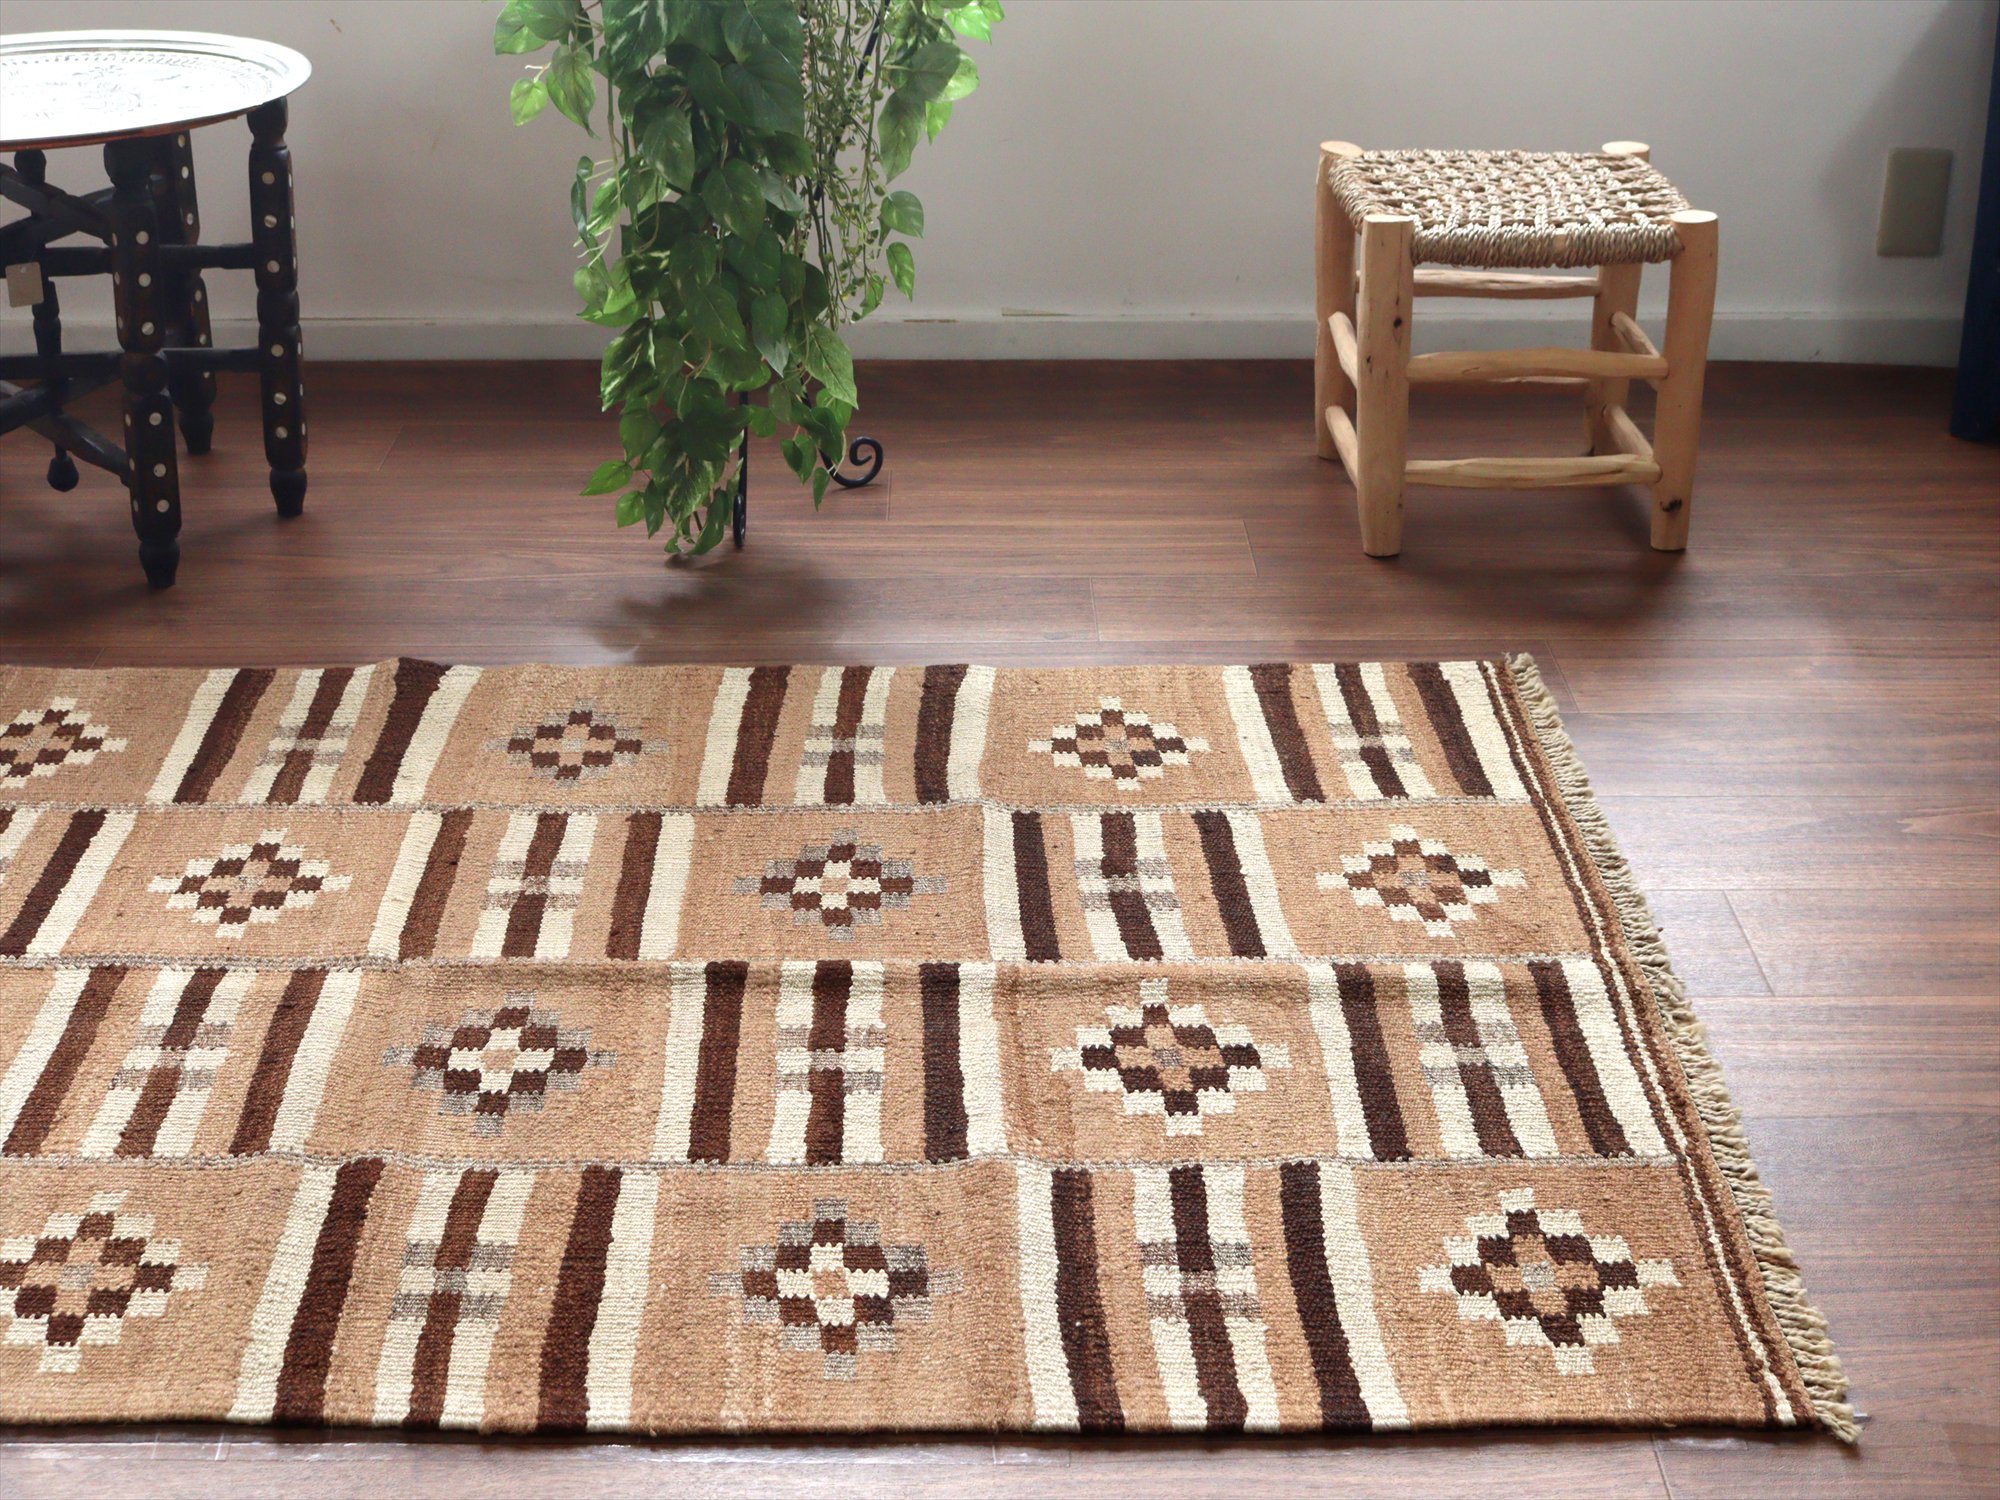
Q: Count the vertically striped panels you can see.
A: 11